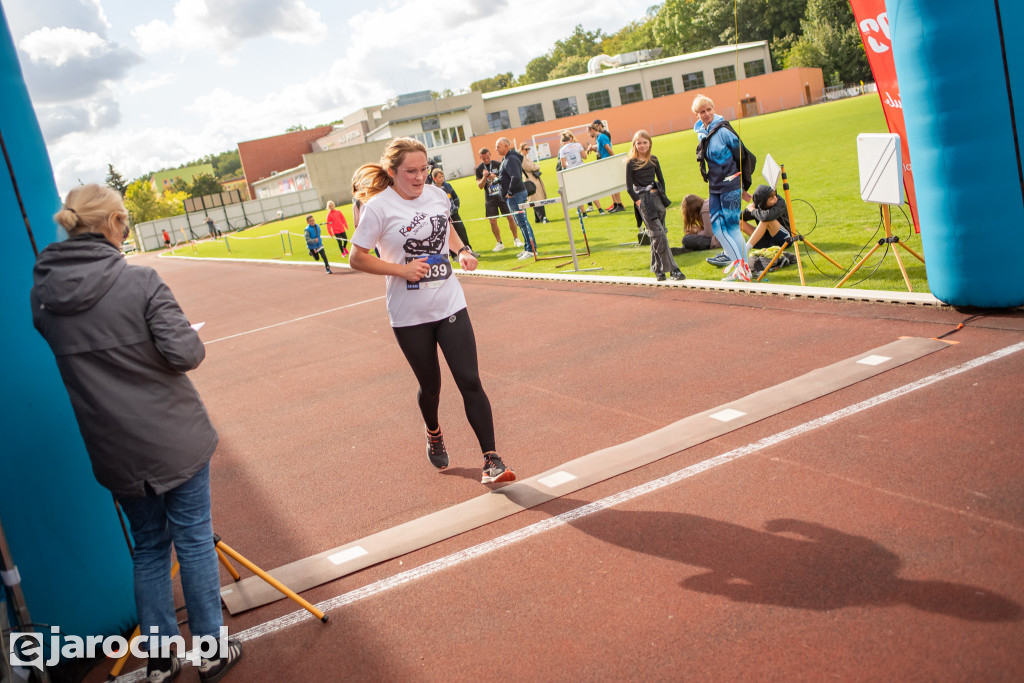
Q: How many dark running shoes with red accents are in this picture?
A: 2